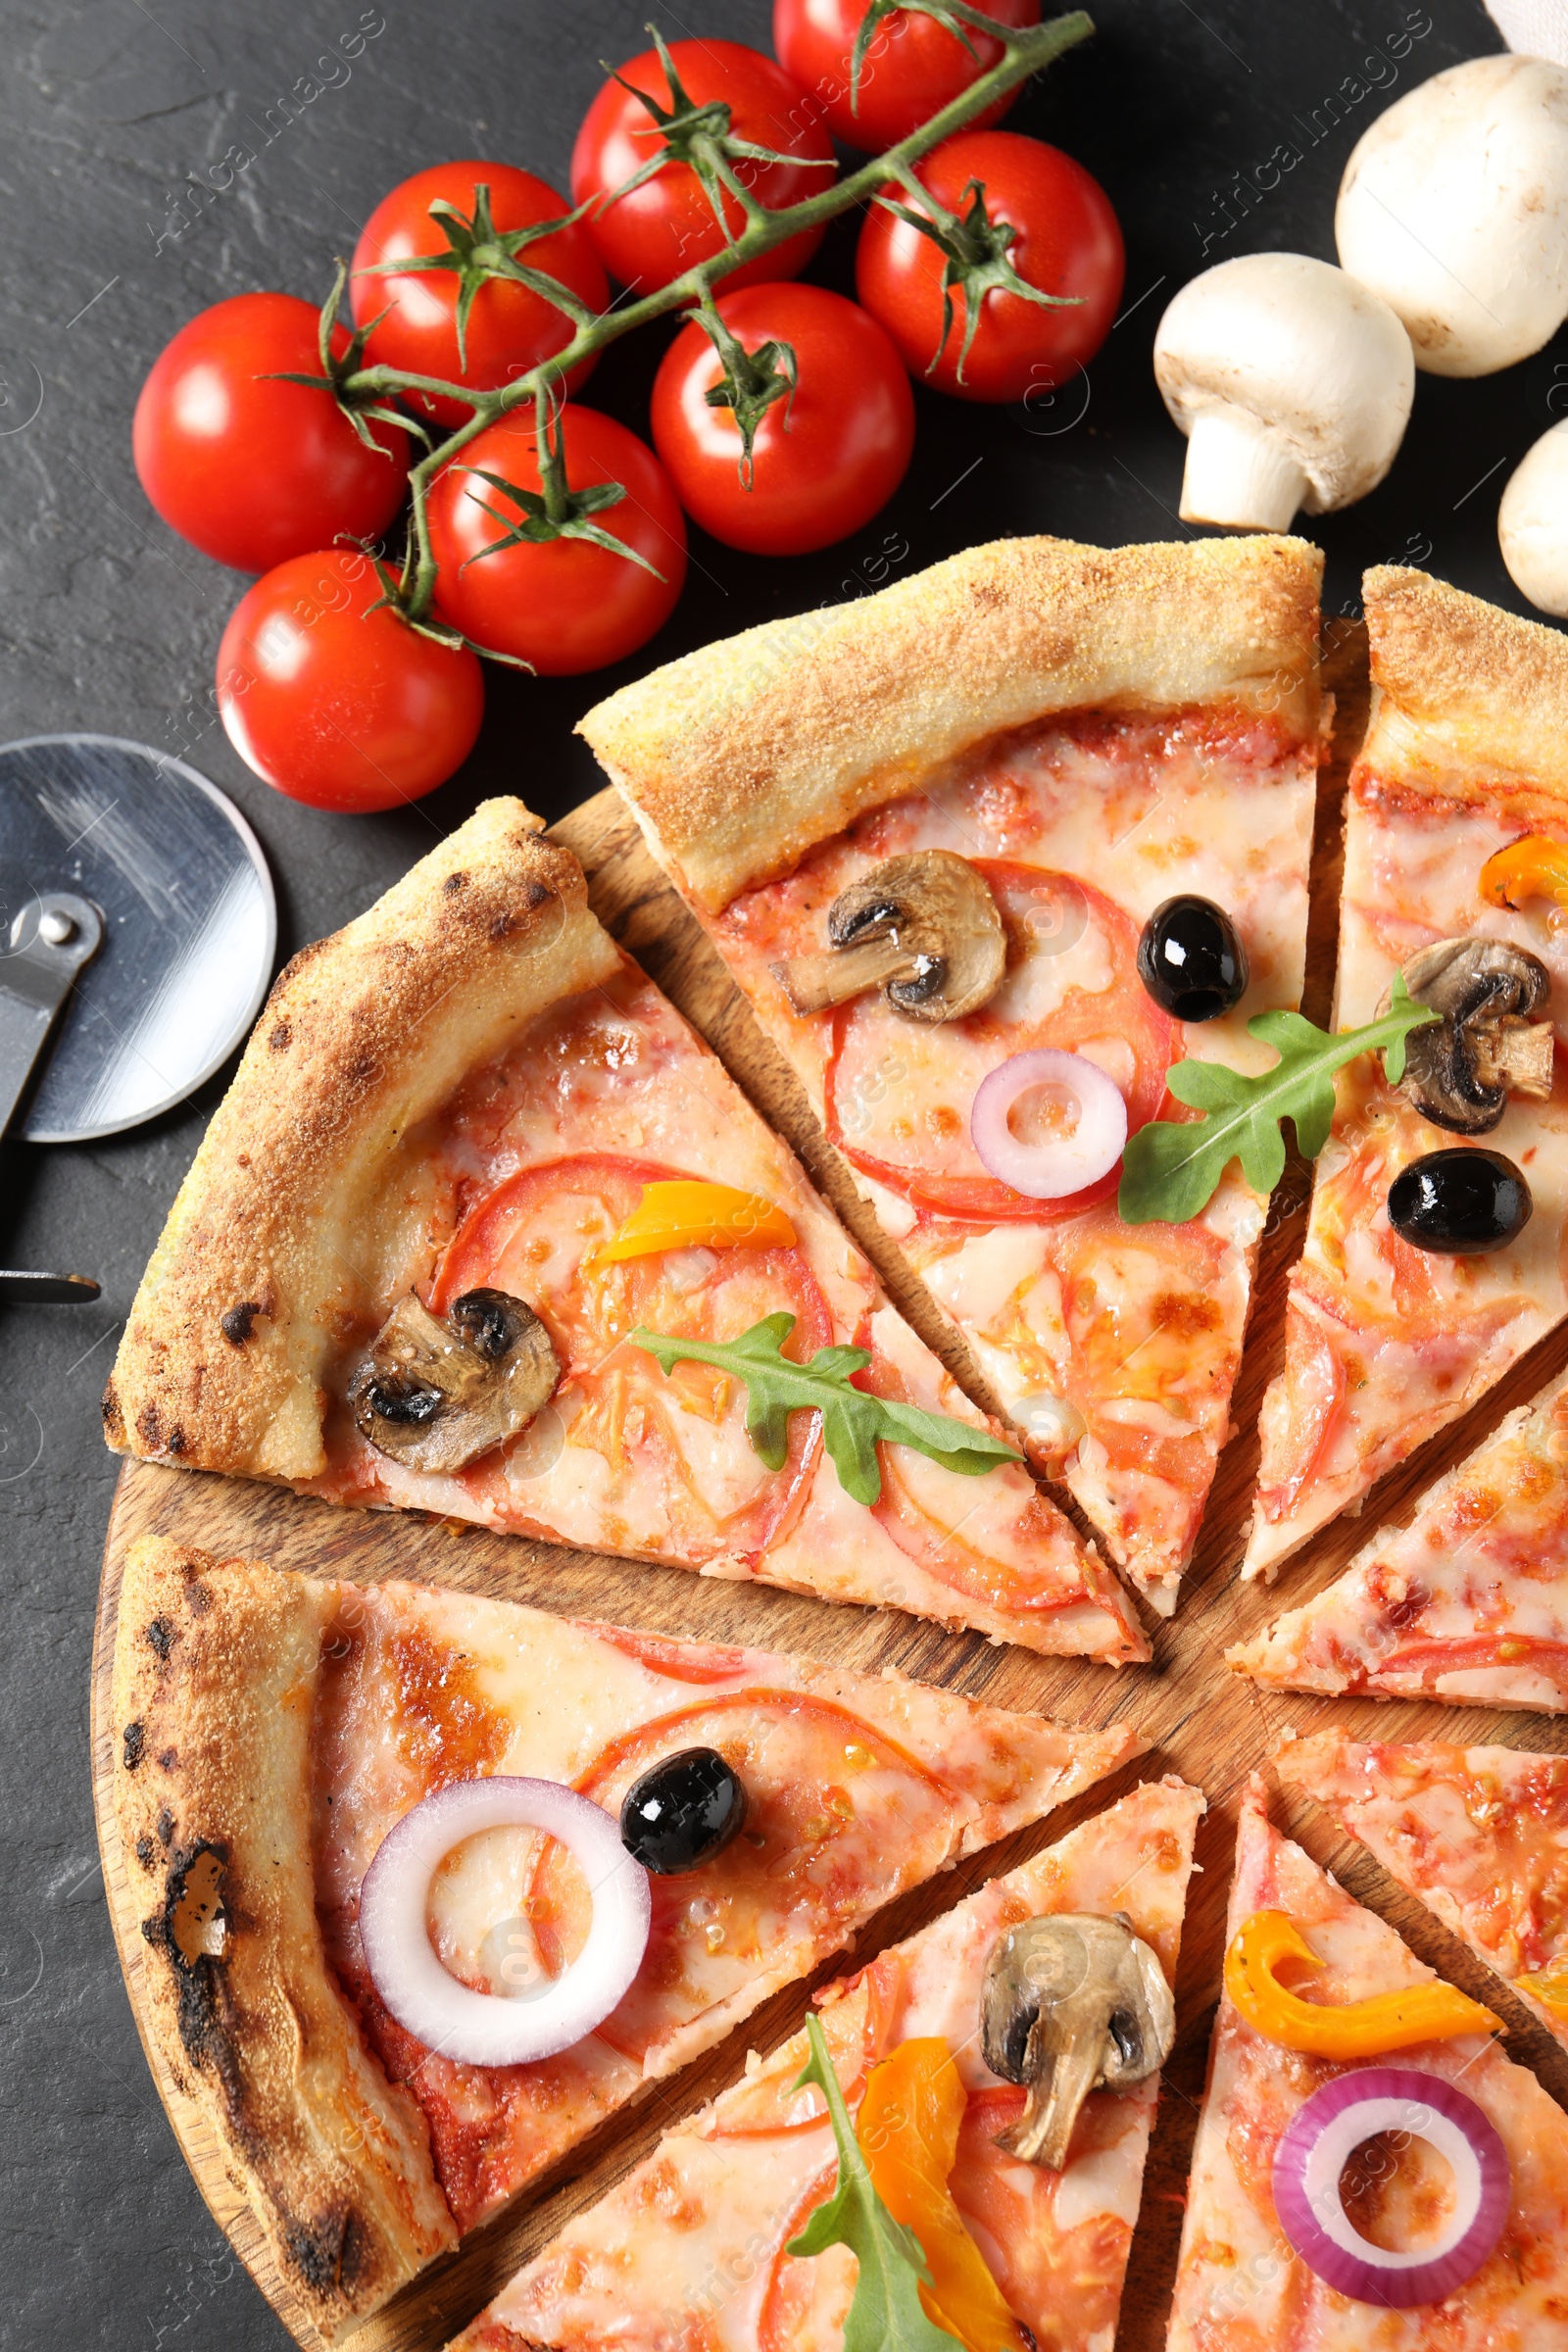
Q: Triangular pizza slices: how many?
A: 8